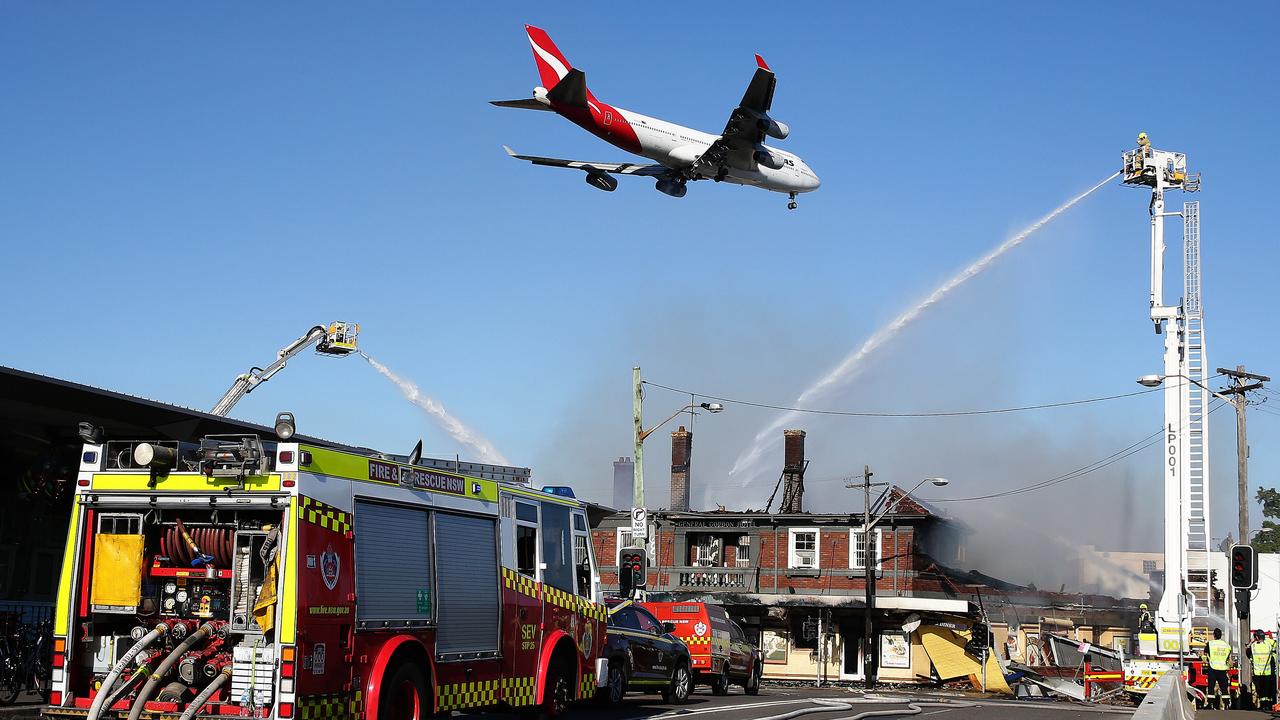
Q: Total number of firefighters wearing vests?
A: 2